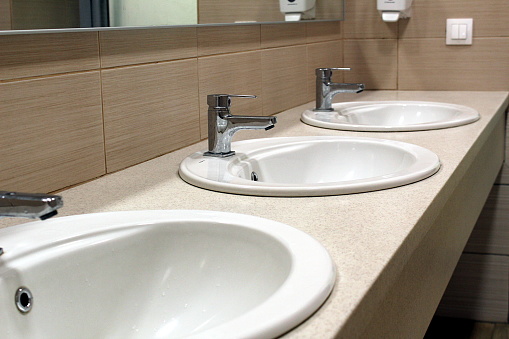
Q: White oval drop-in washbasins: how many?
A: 3